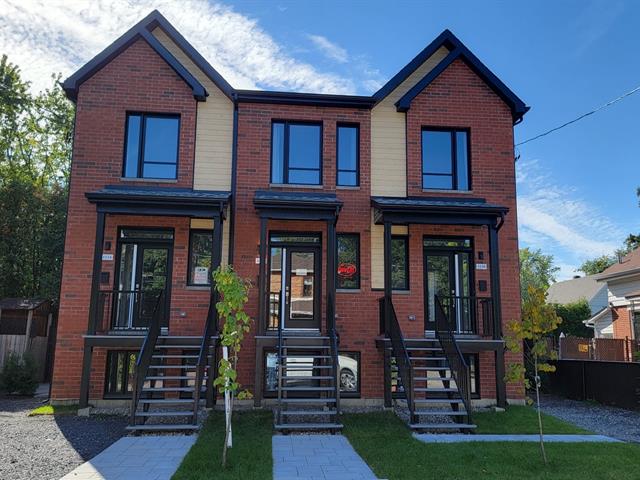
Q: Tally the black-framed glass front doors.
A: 3